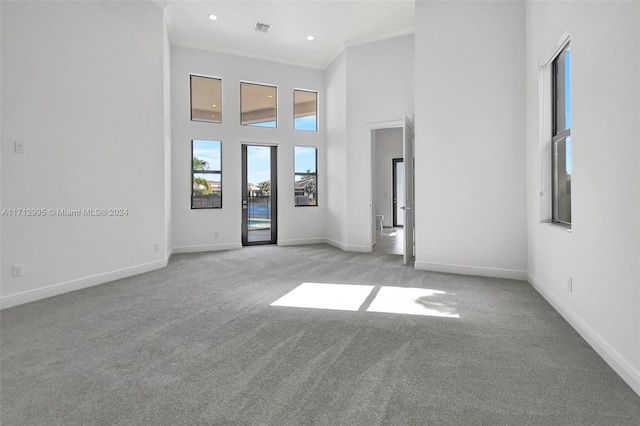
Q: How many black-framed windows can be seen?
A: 6